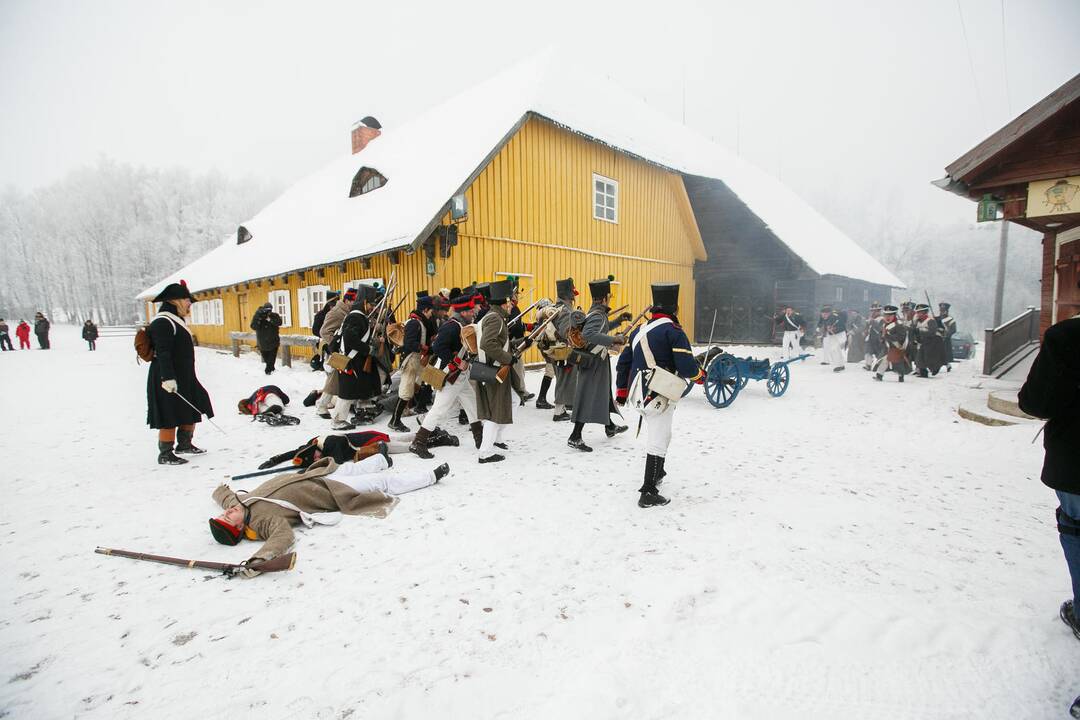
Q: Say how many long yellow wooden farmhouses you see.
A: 1